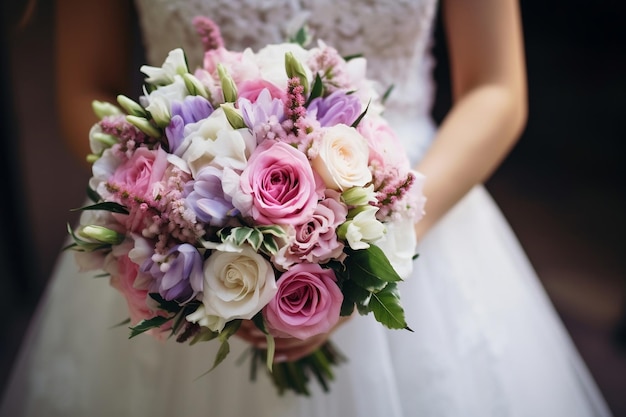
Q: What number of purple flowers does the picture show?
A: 5